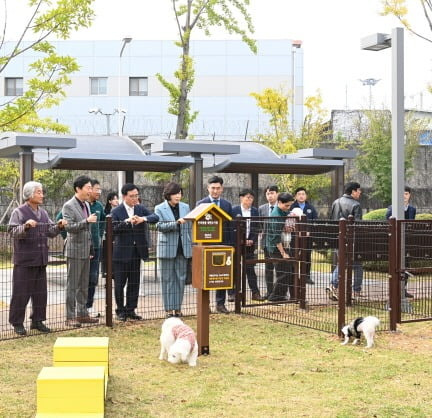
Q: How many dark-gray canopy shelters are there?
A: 2